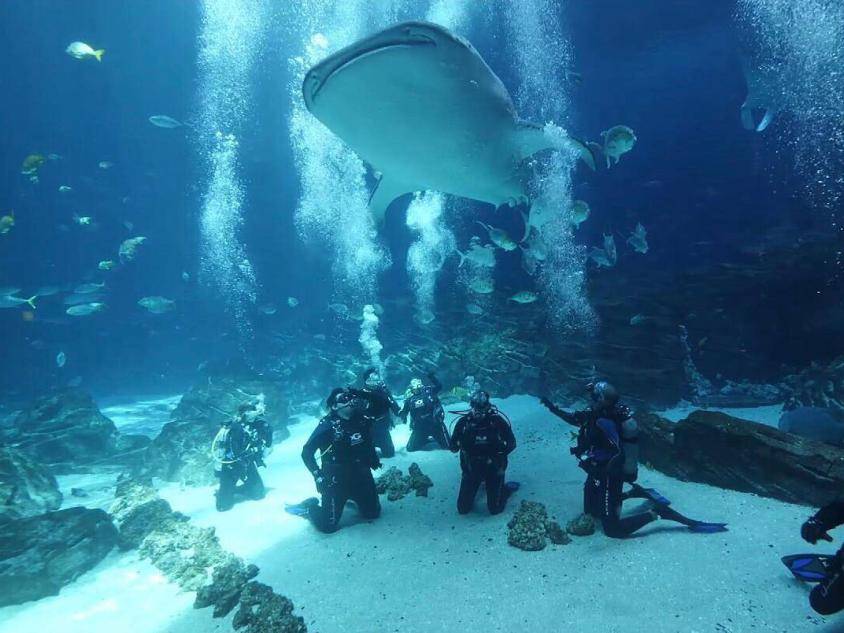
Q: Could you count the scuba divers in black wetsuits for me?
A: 7